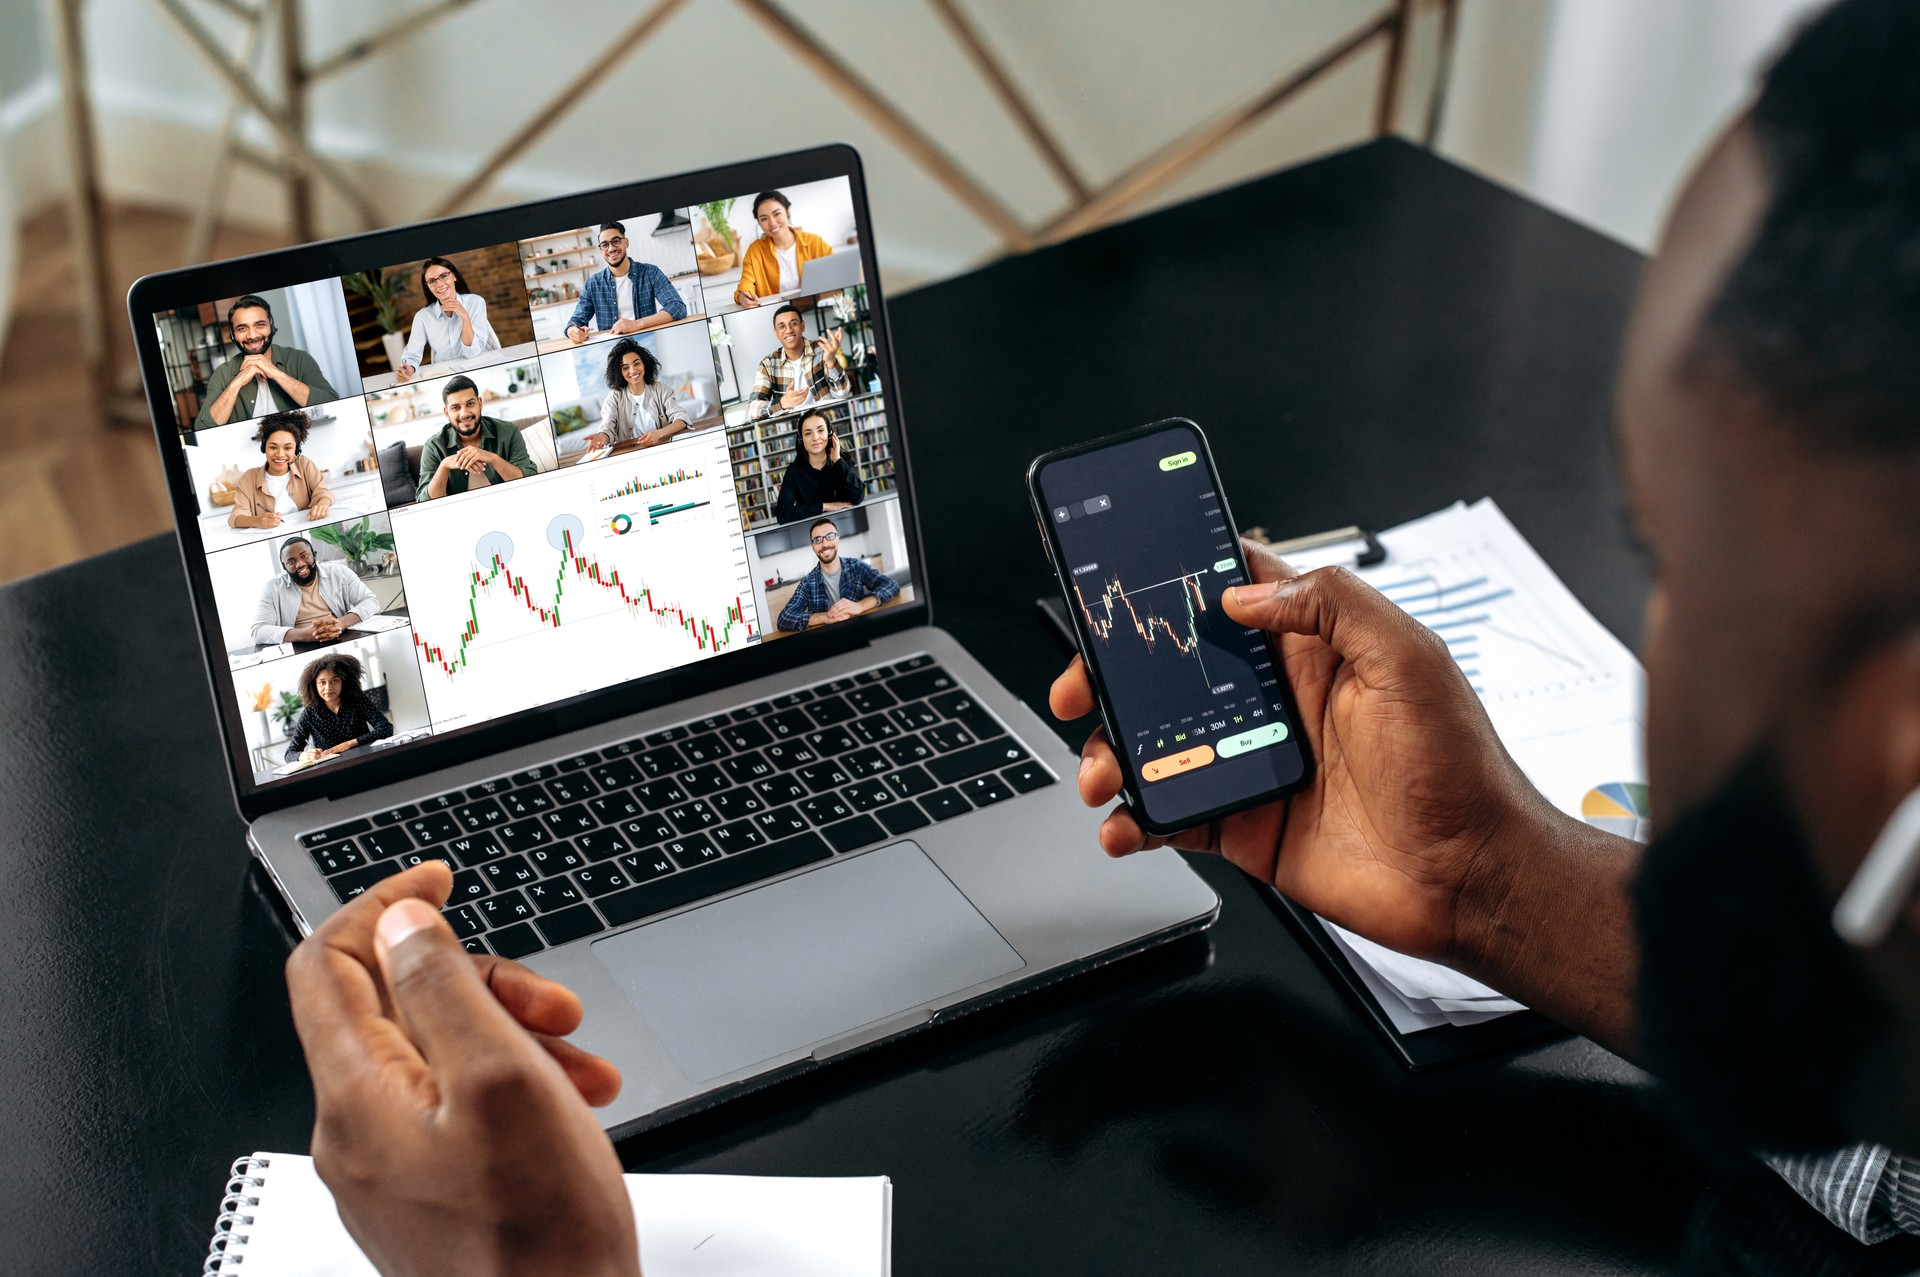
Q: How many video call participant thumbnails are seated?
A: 12